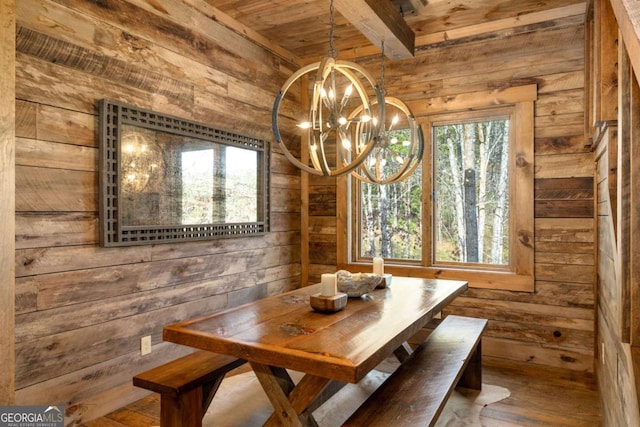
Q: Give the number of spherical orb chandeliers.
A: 2